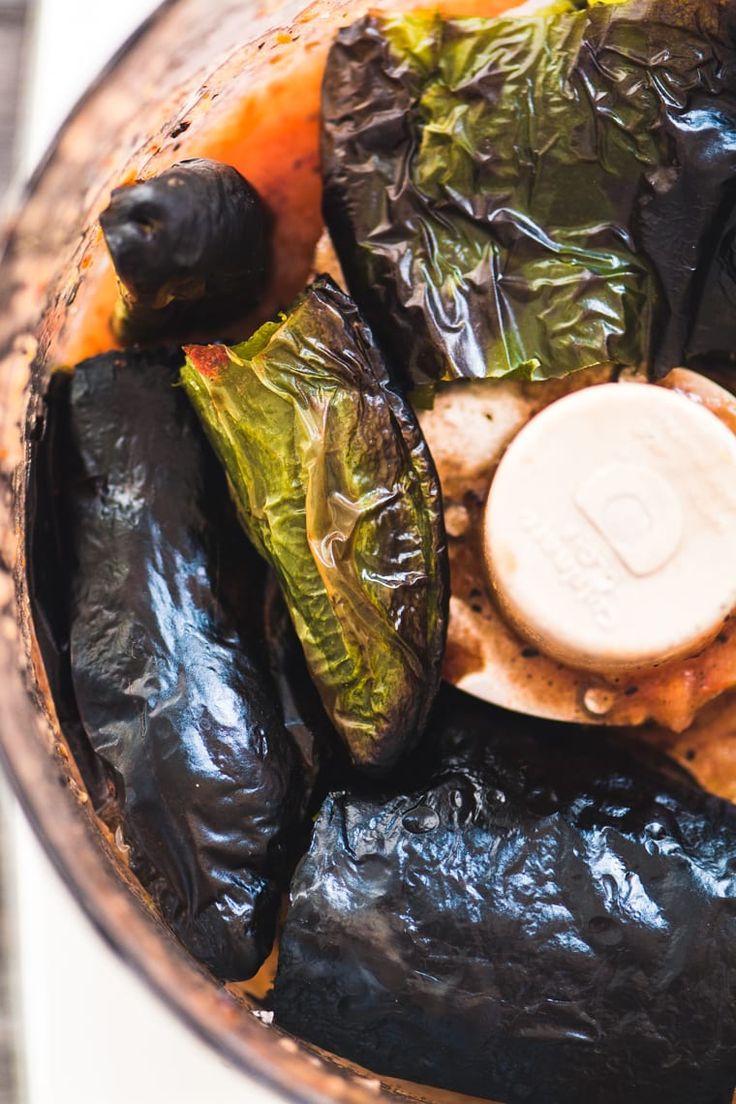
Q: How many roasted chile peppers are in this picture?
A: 5